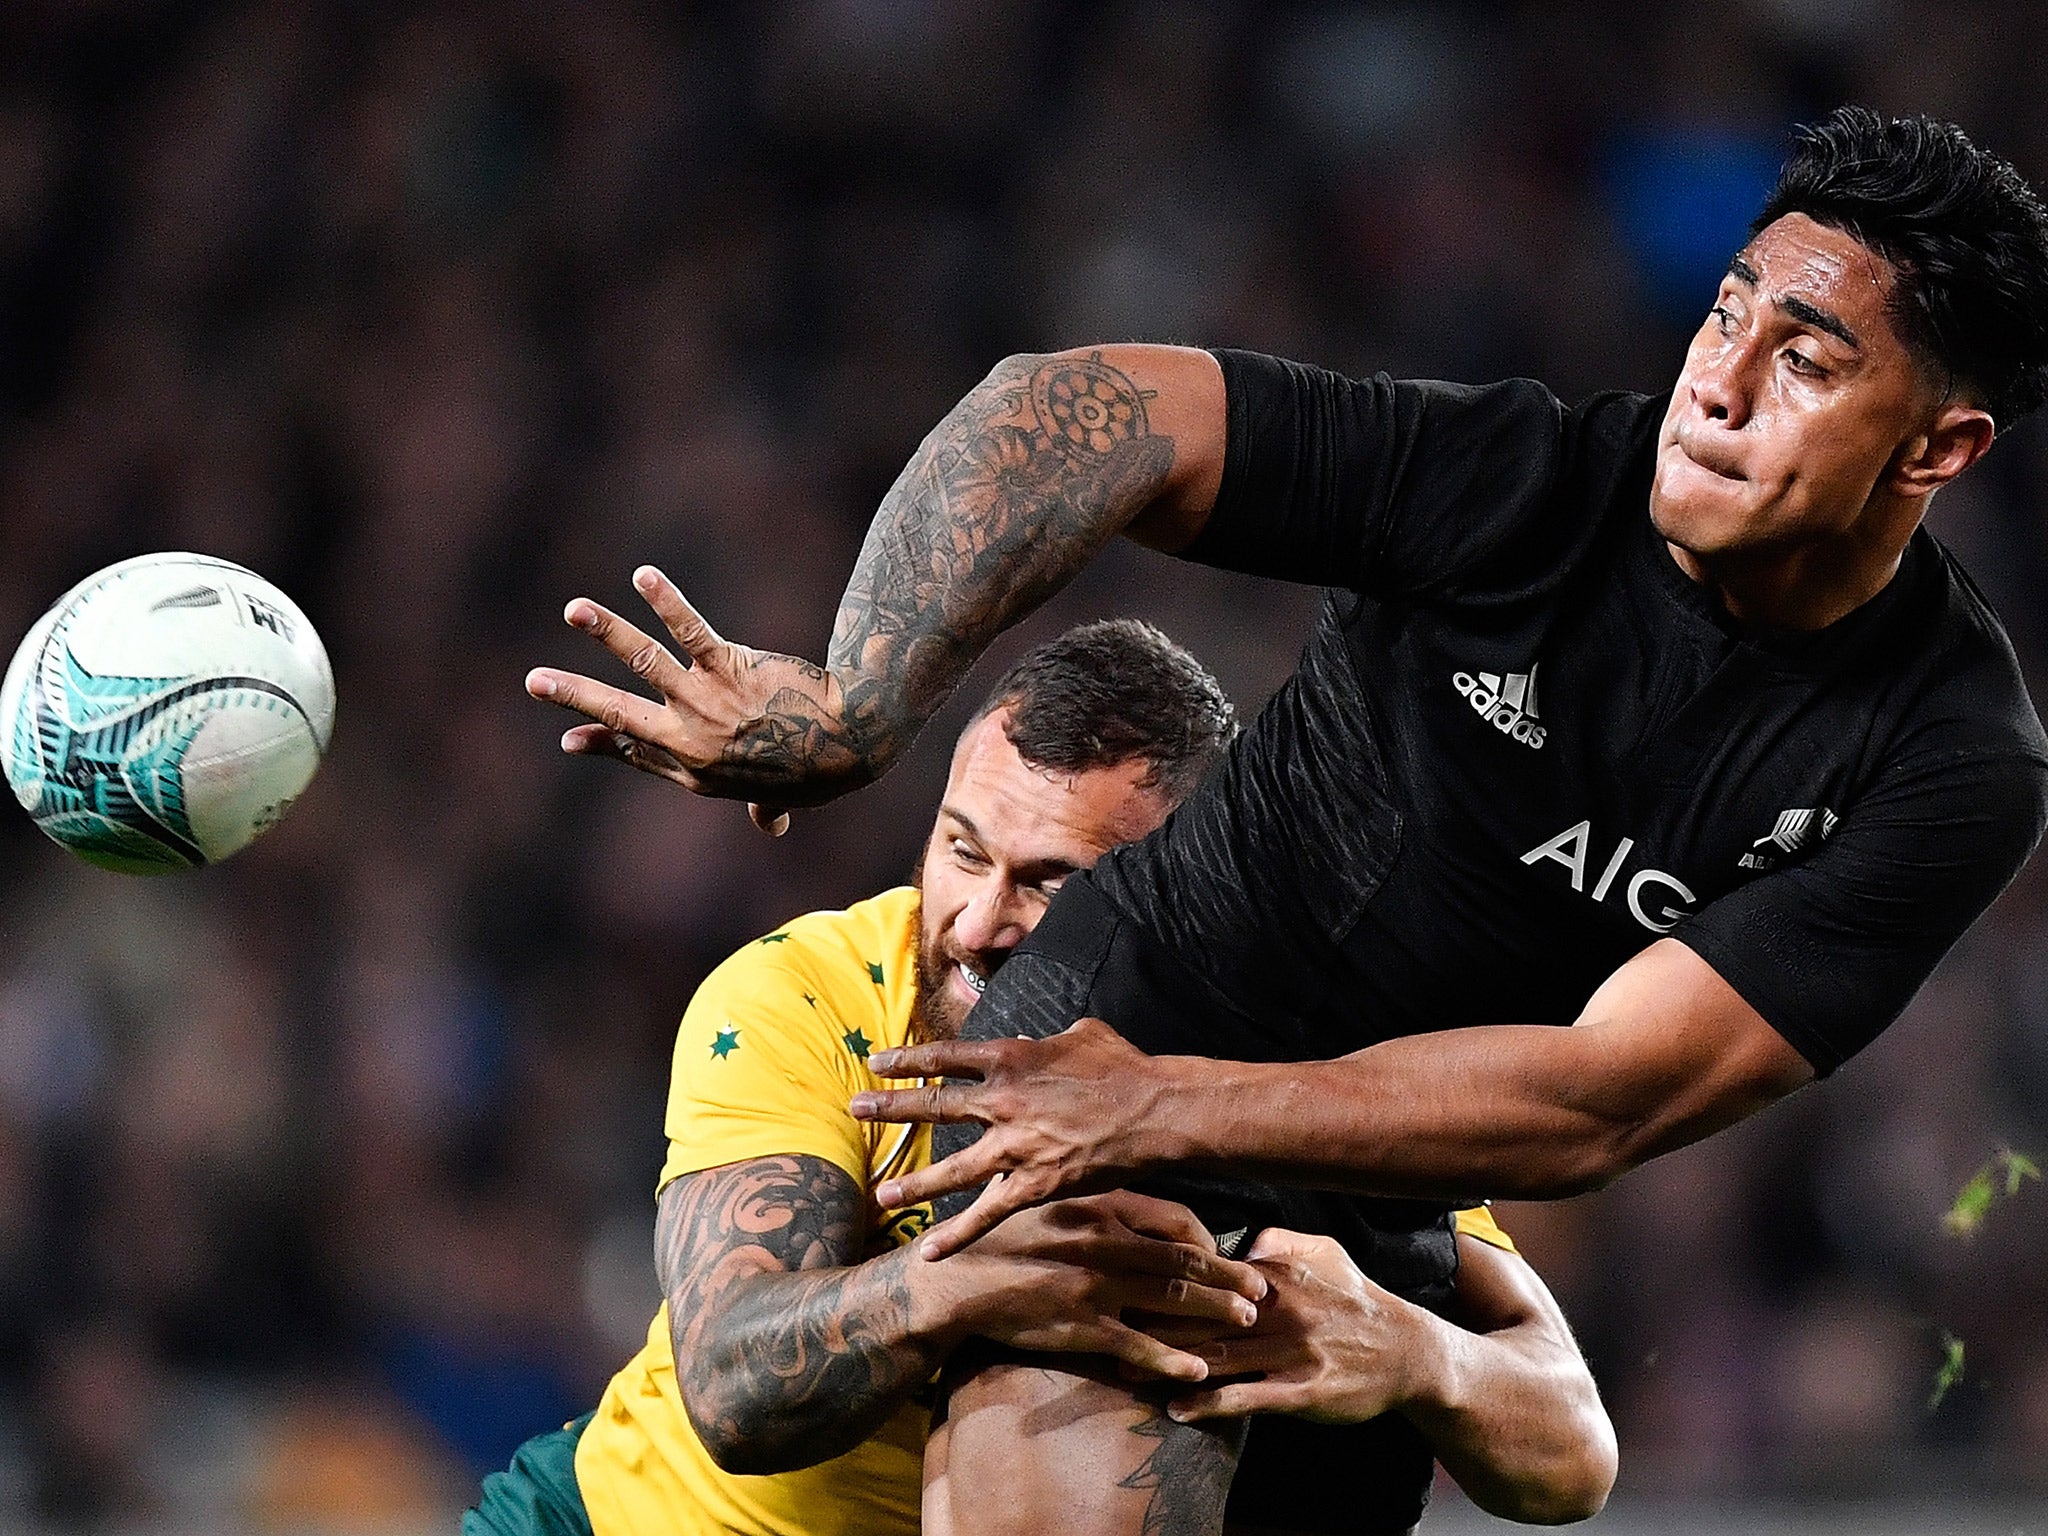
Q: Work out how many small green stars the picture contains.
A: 5